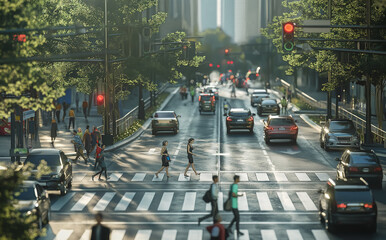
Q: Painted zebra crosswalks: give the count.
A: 3